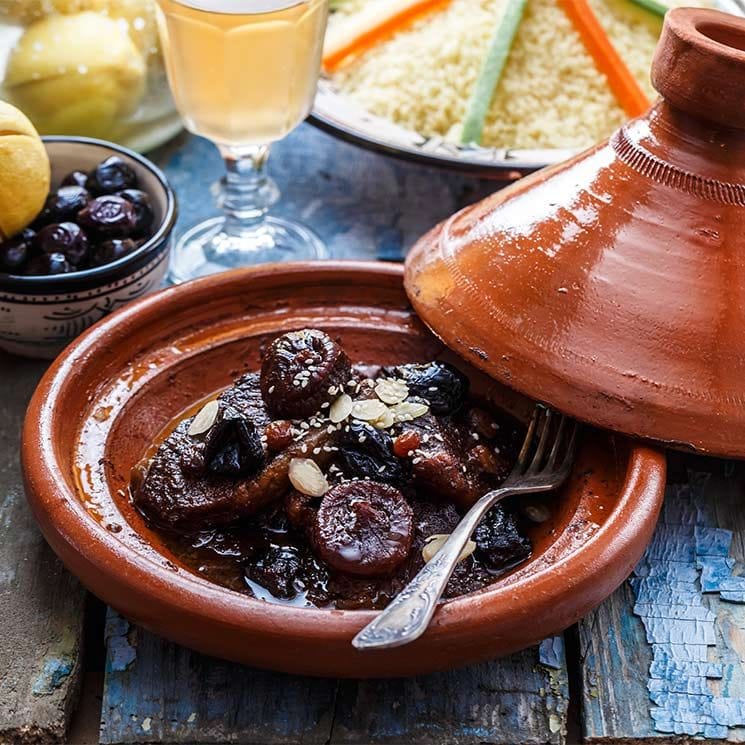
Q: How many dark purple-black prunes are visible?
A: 5